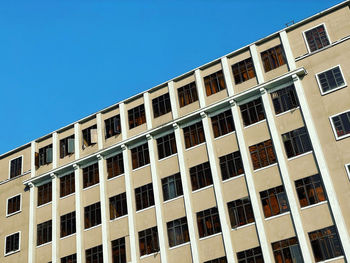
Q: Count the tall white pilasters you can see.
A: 11